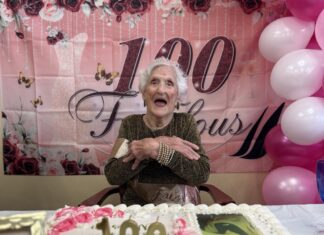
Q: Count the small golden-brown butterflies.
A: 3